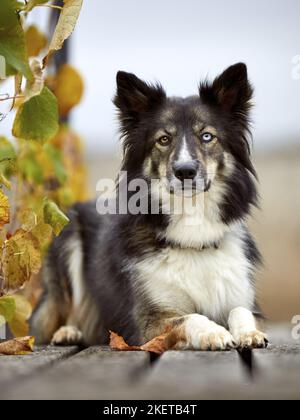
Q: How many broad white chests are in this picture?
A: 1